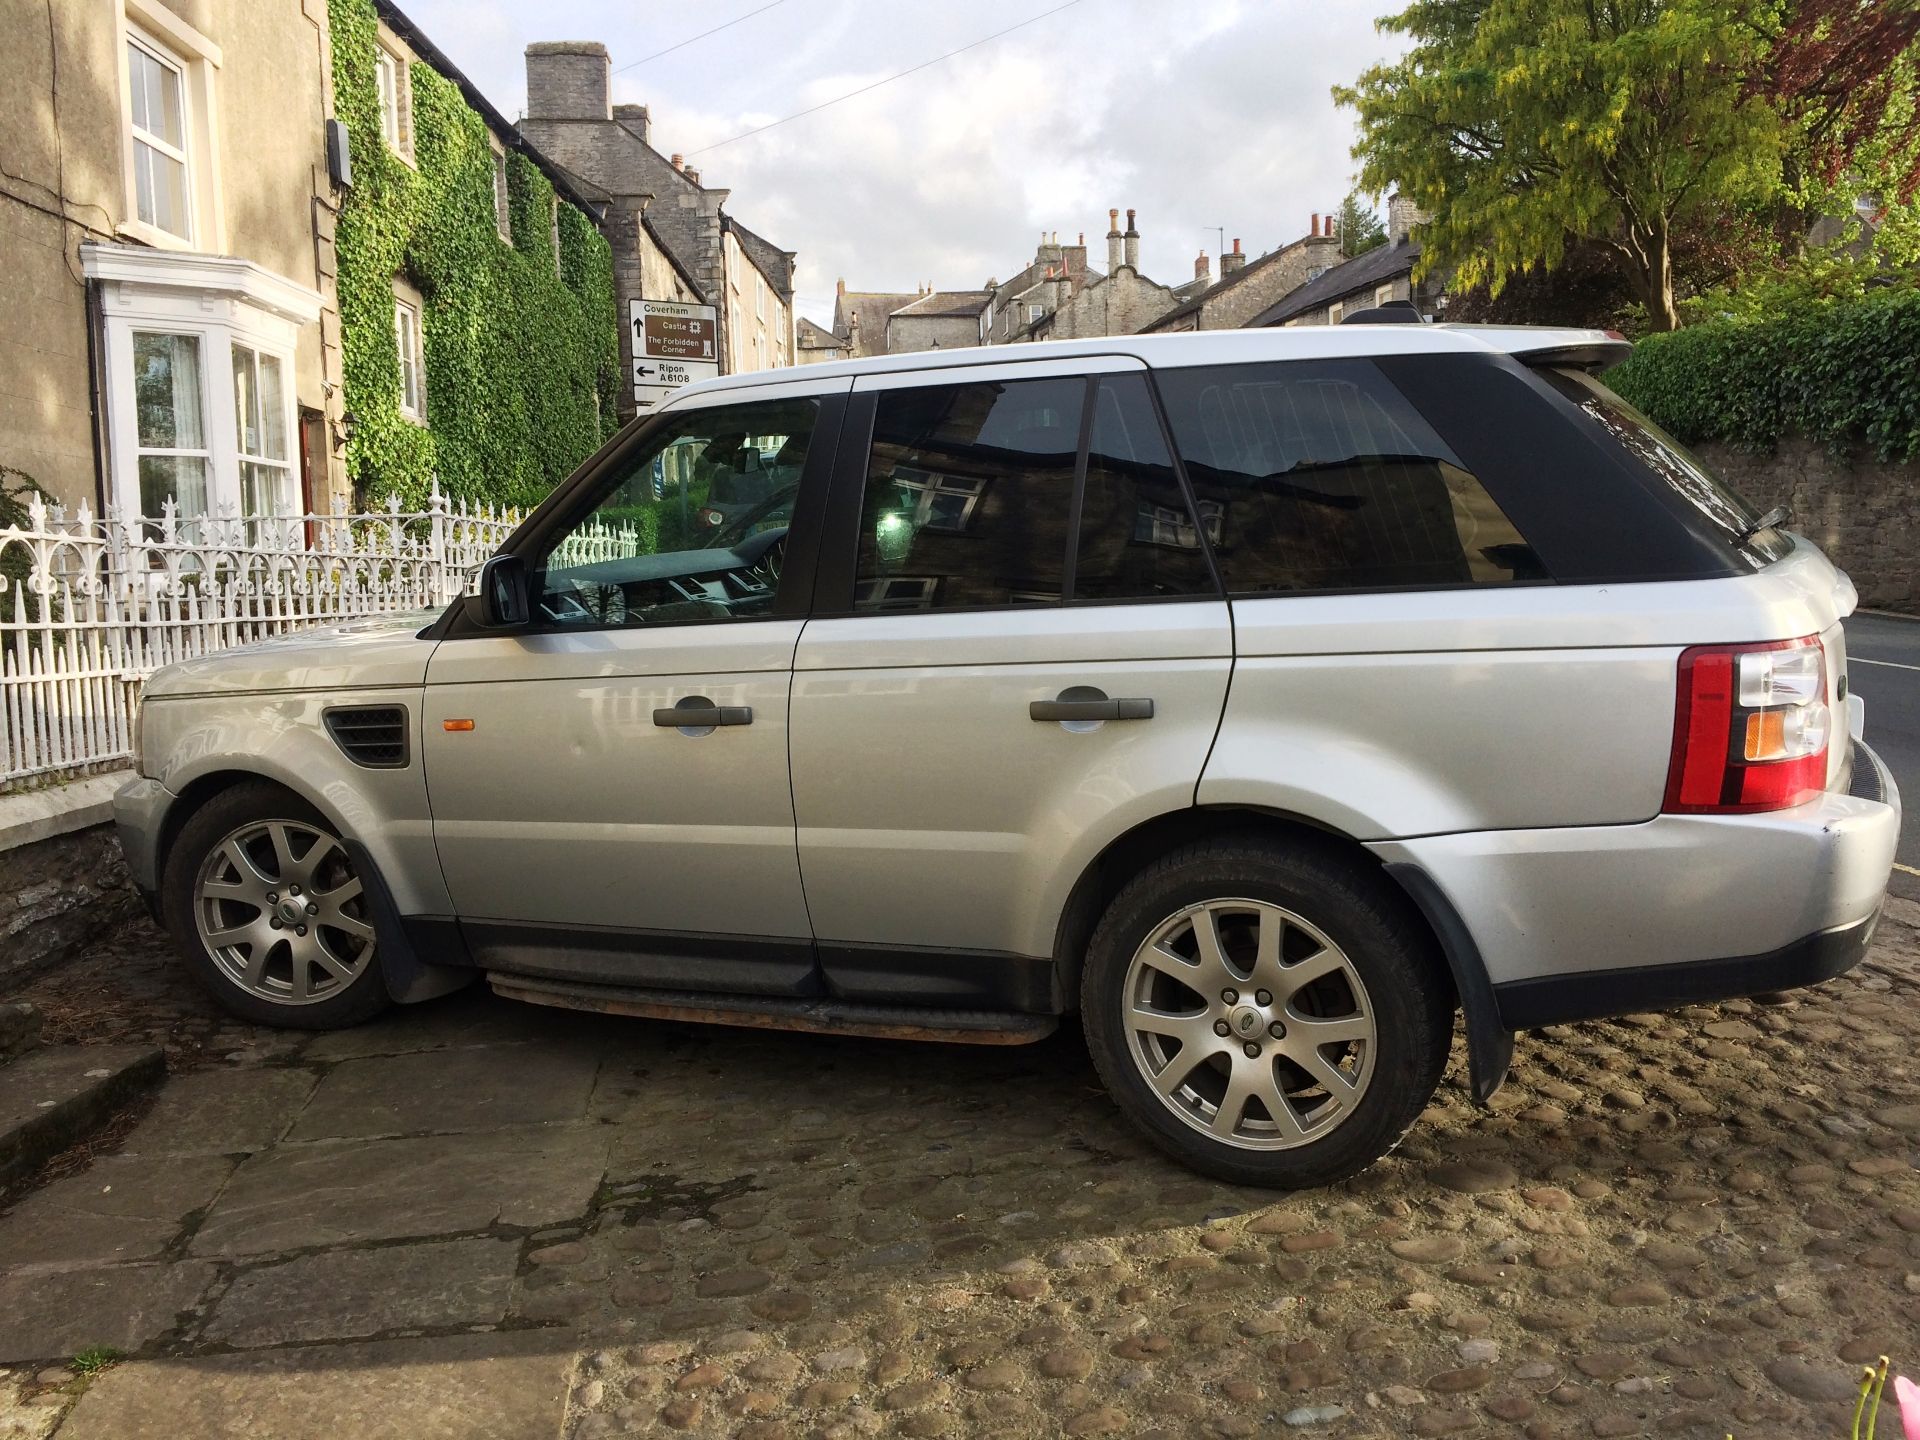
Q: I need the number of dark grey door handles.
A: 2